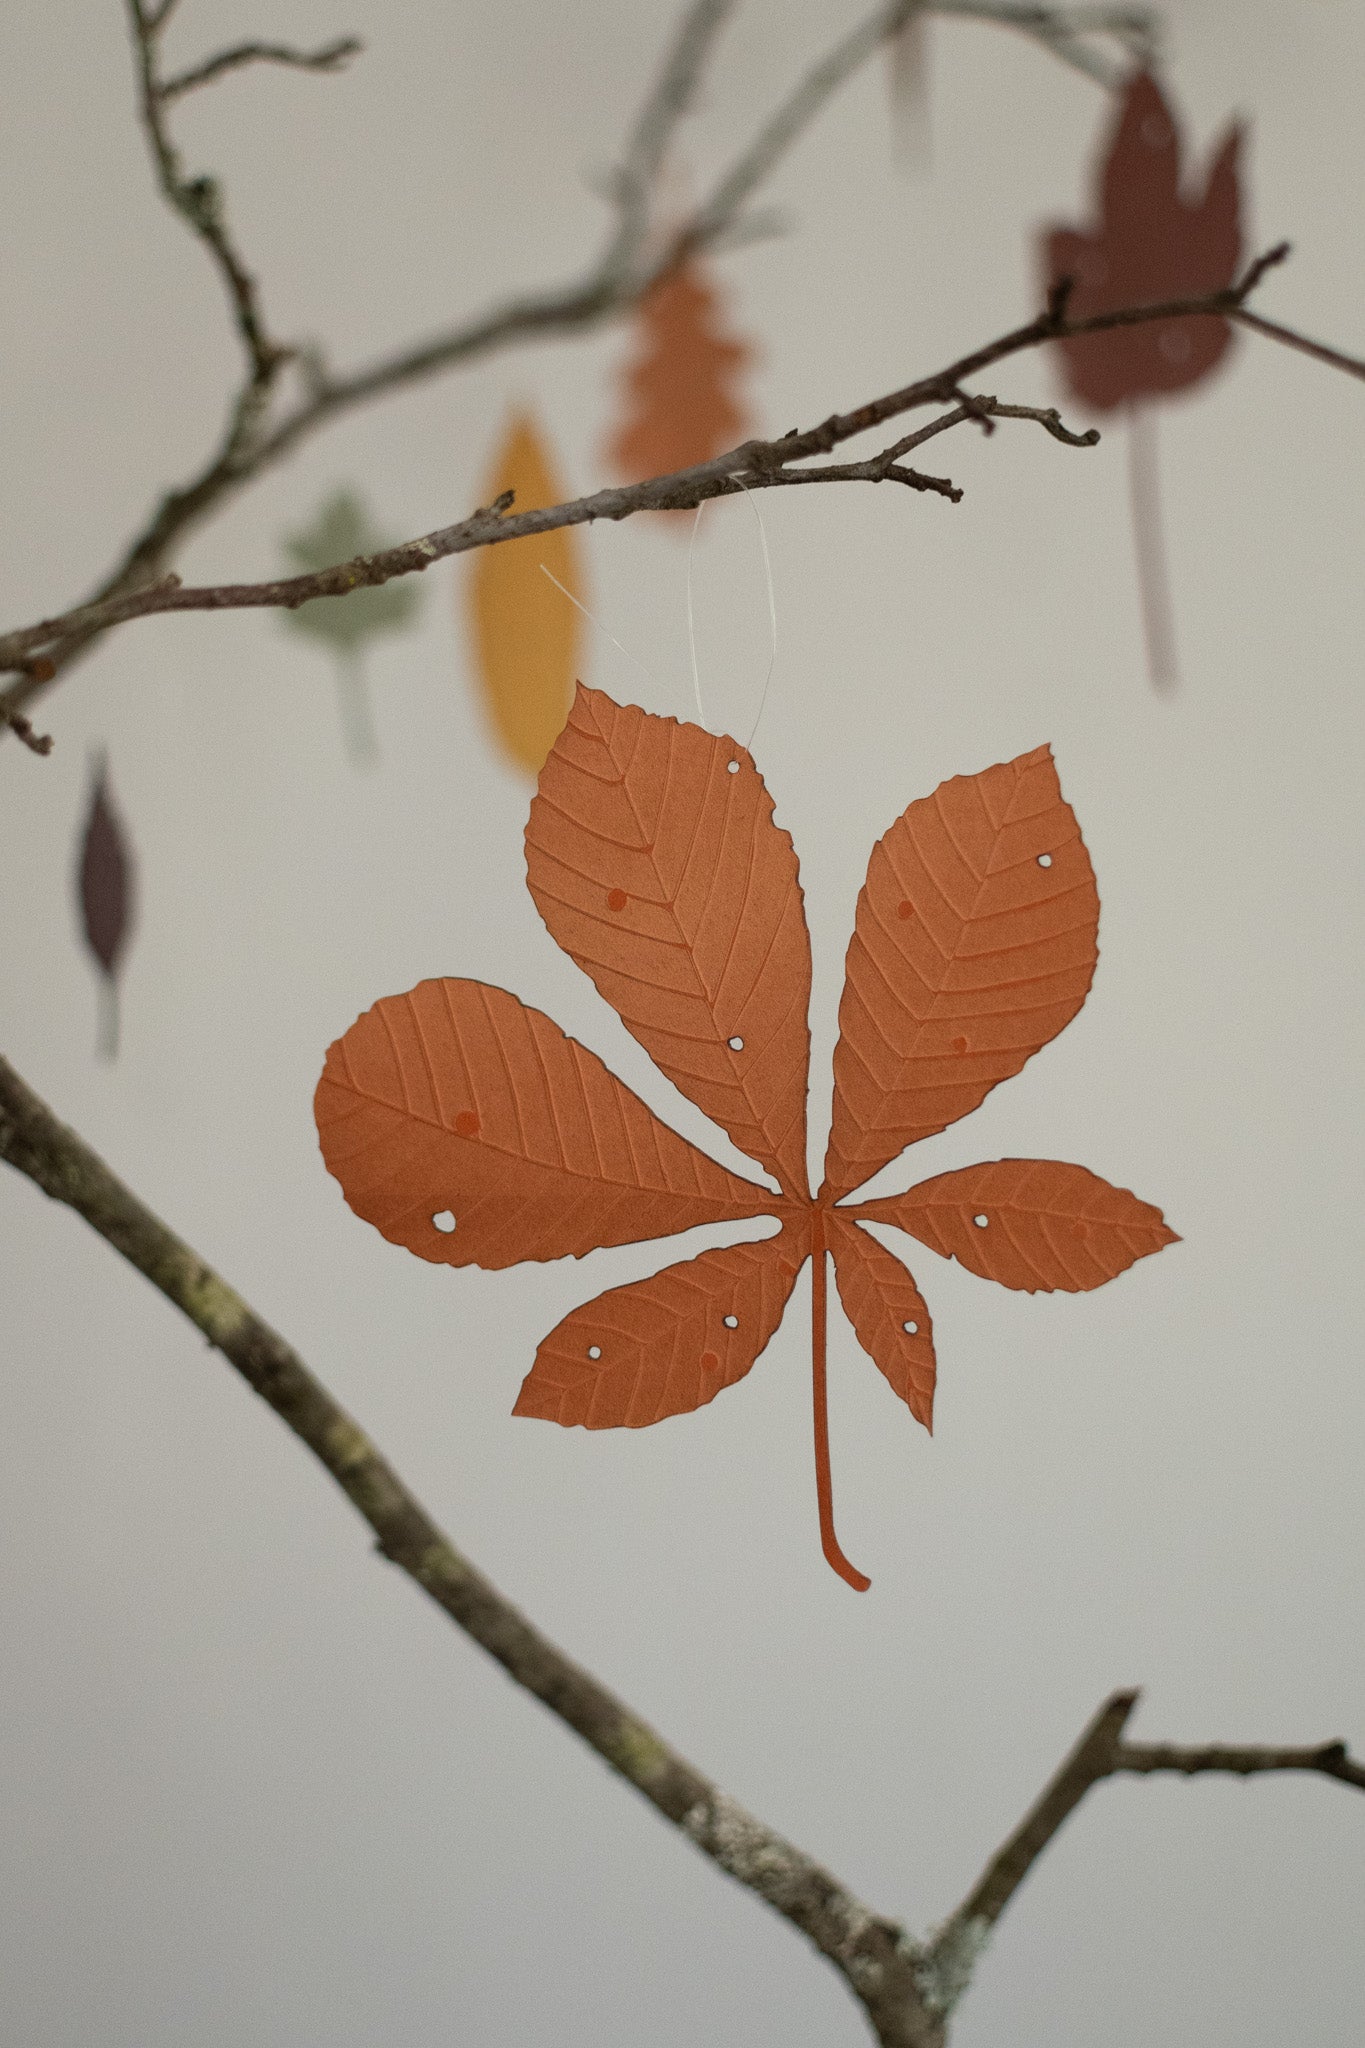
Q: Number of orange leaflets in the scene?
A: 6